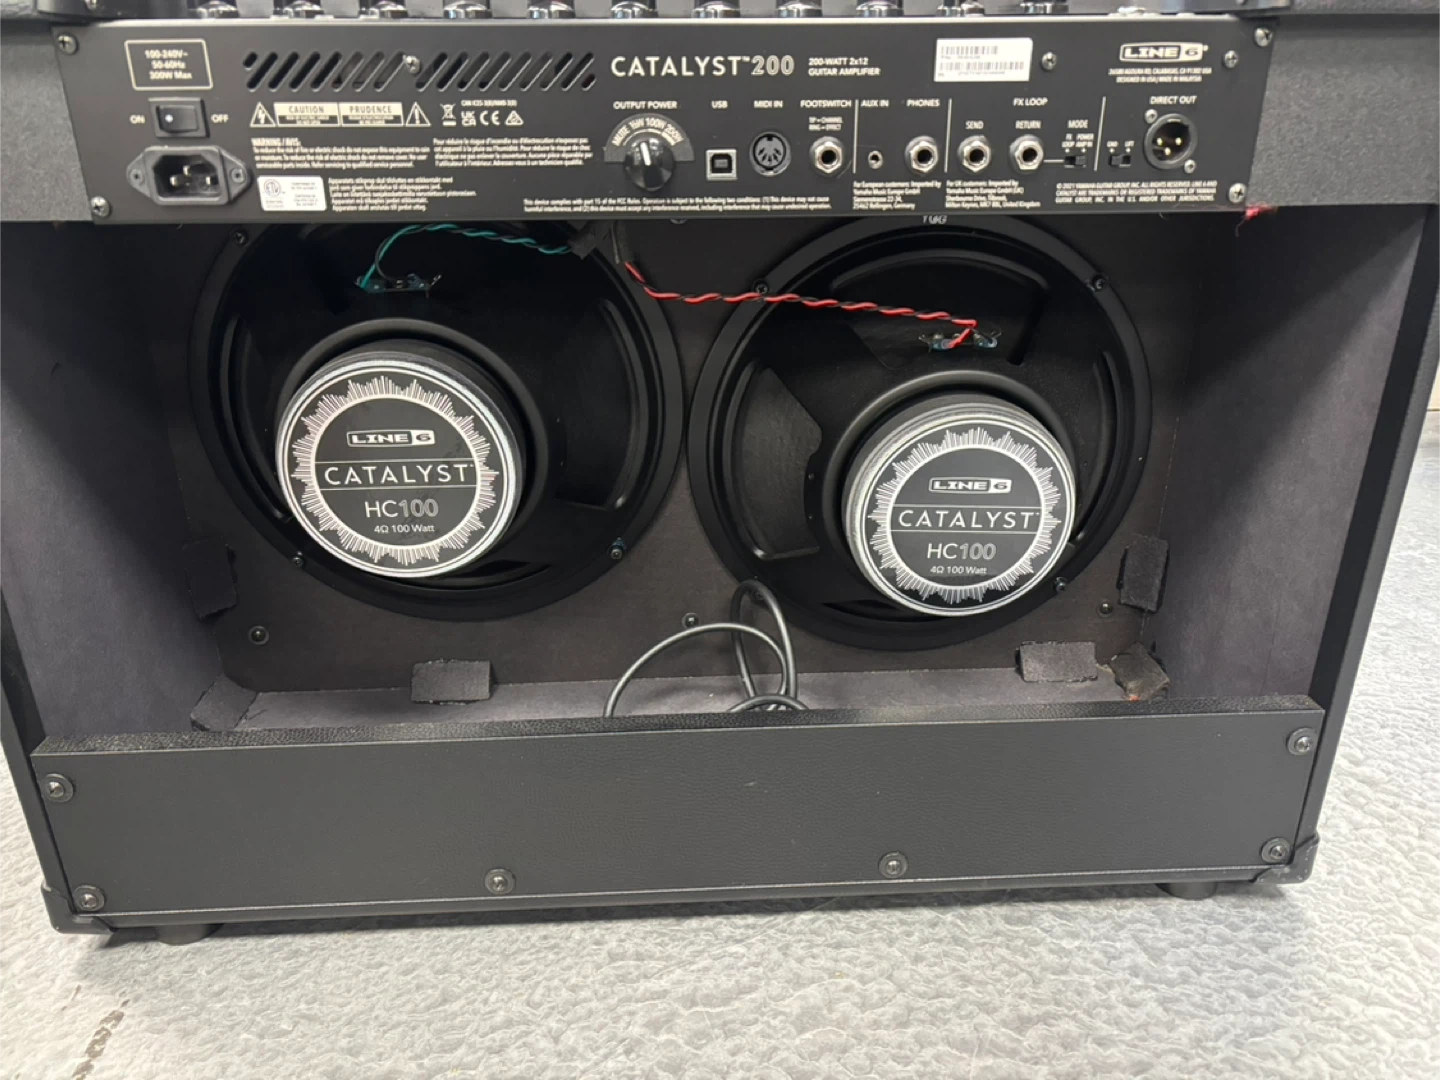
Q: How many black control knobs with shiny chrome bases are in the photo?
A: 11